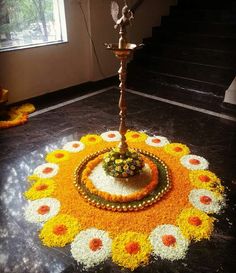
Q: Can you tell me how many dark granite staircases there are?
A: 1